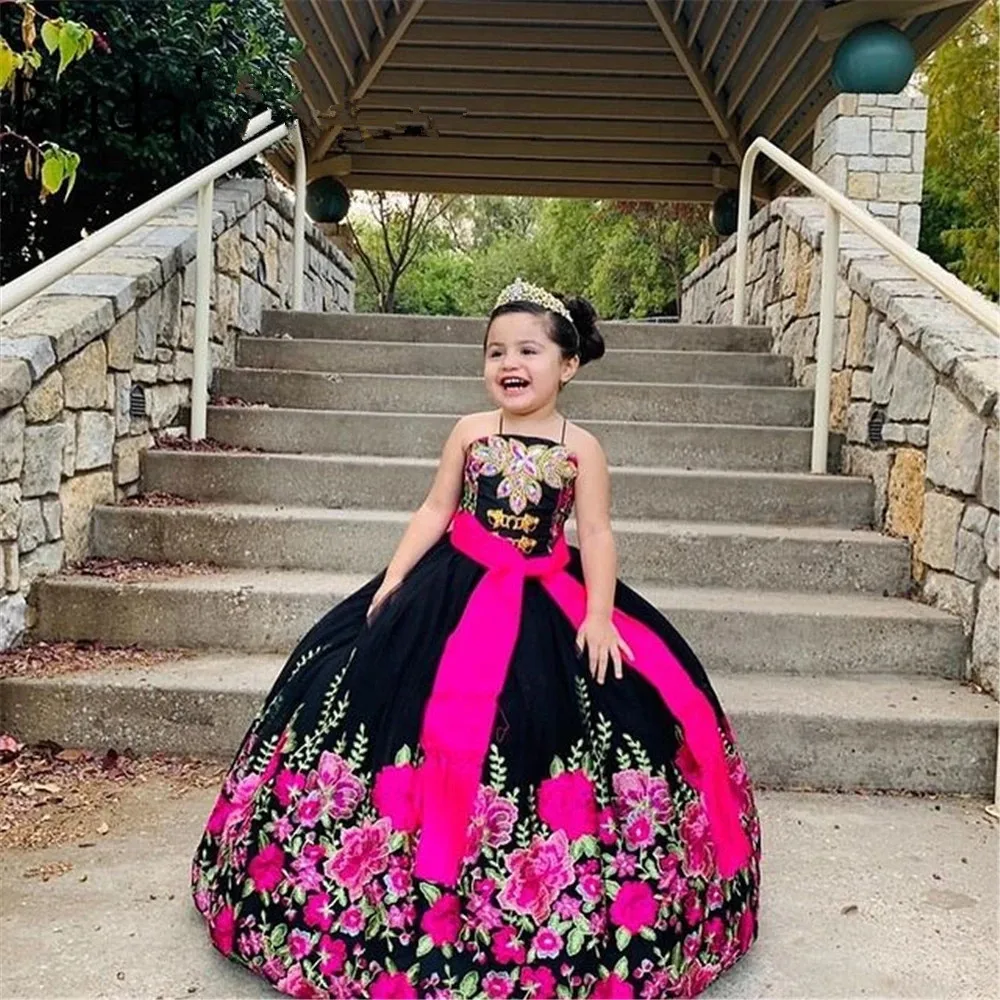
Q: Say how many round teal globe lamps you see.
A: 3